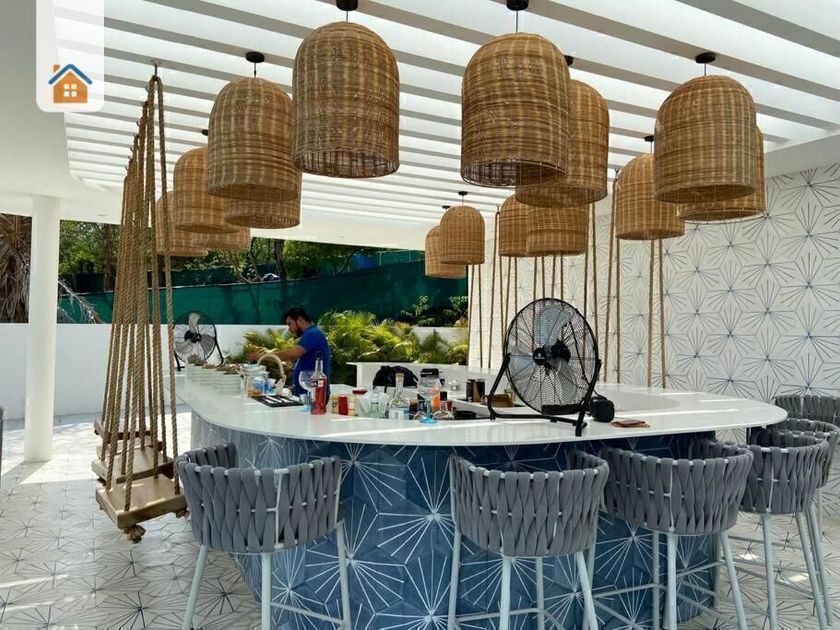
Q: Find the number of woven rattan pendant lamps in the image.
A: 15